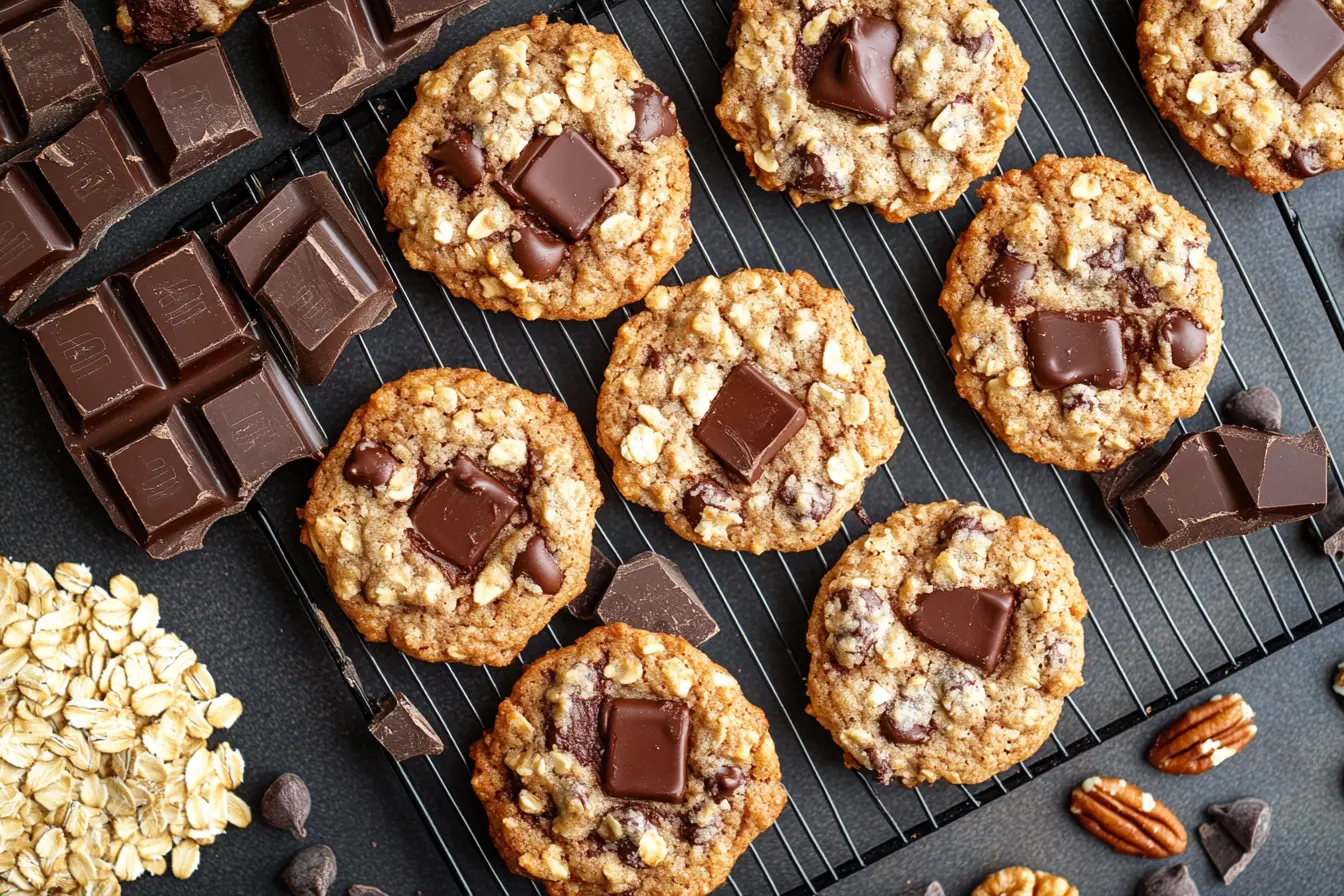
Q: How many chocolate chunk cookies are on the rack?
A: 8